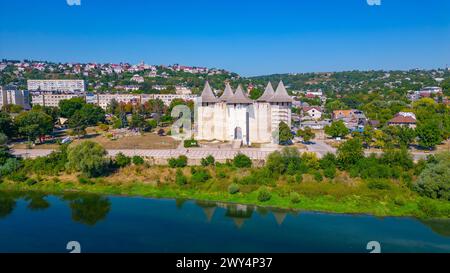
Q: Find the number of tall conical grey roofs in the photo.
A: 5